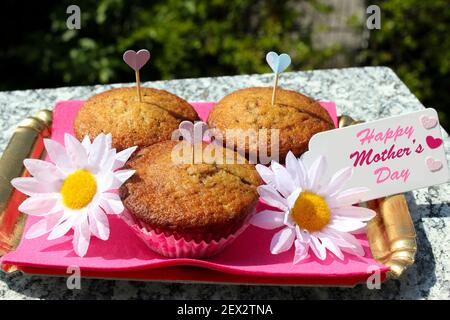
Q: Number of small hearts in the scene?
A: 6